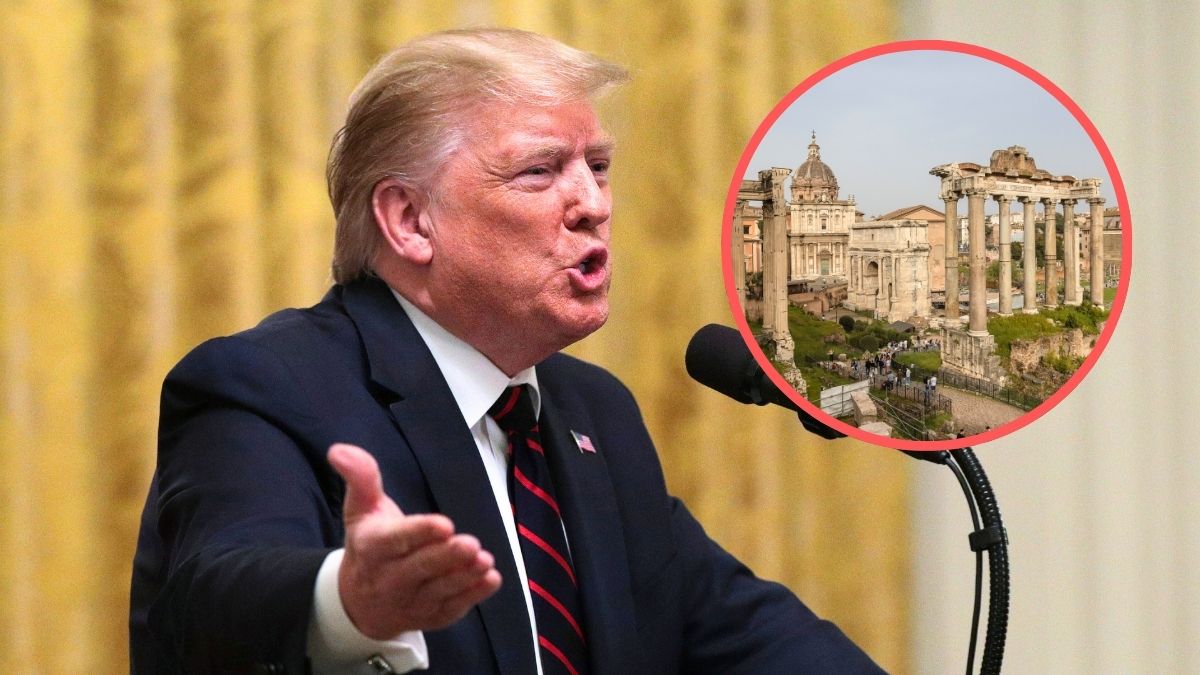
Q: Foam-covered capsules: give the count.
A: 1